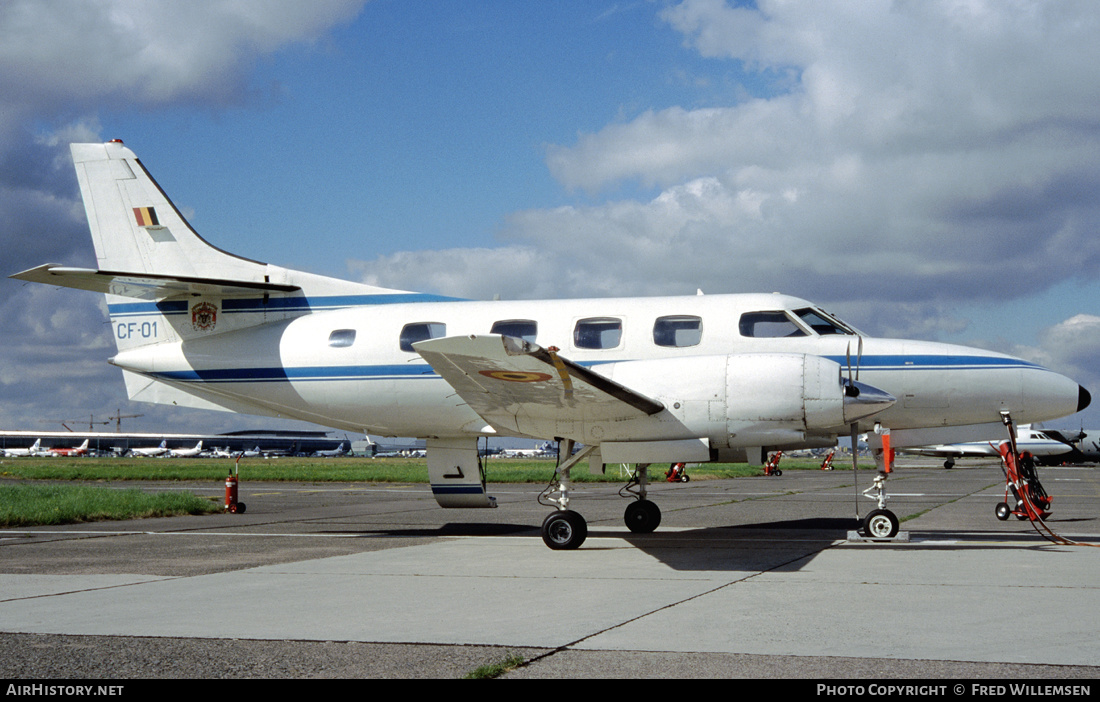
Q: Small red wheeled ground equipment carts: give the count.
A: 5